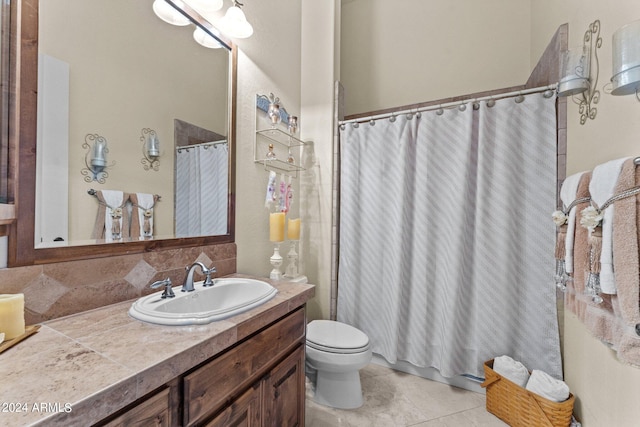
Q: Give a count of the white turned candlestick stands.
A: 2